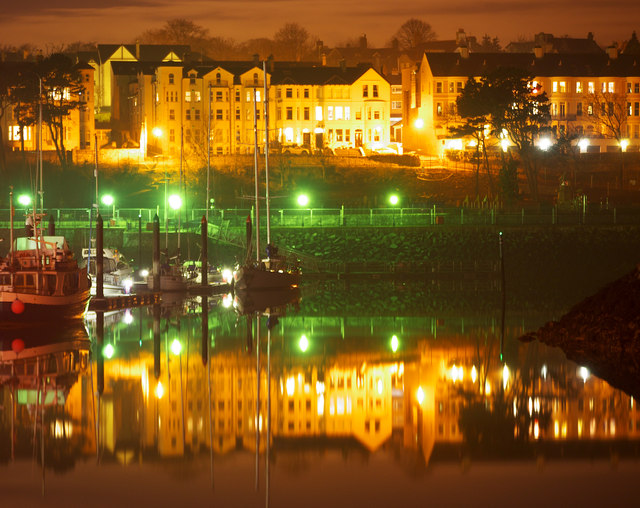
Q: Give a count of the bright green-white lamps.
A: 5